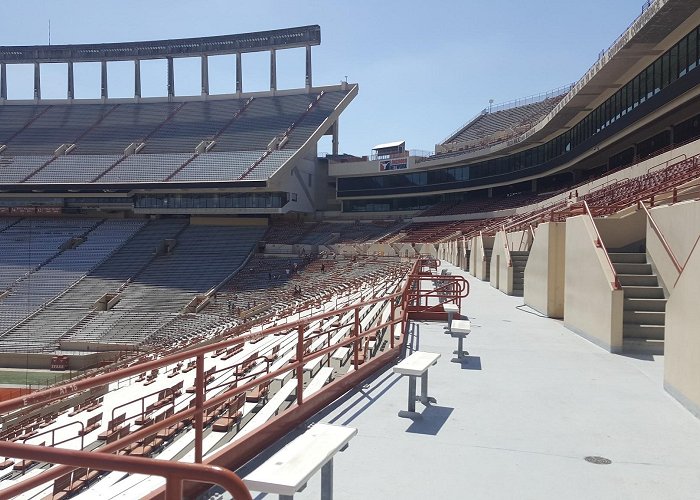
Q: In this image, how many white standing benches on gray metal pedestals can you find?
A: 4